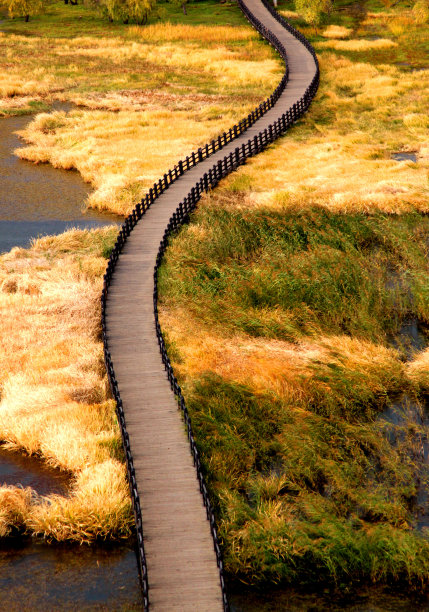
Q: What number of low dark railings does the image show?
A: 2